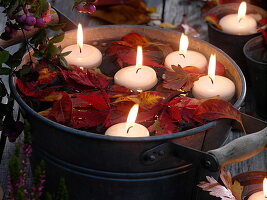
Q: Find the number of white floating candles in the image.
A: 7